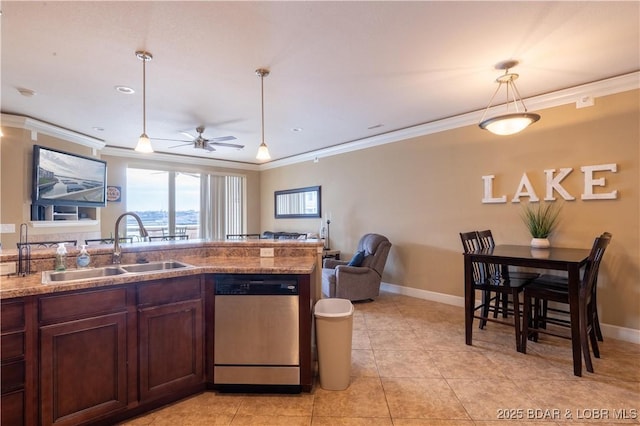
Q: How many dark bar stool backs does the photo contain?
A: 5